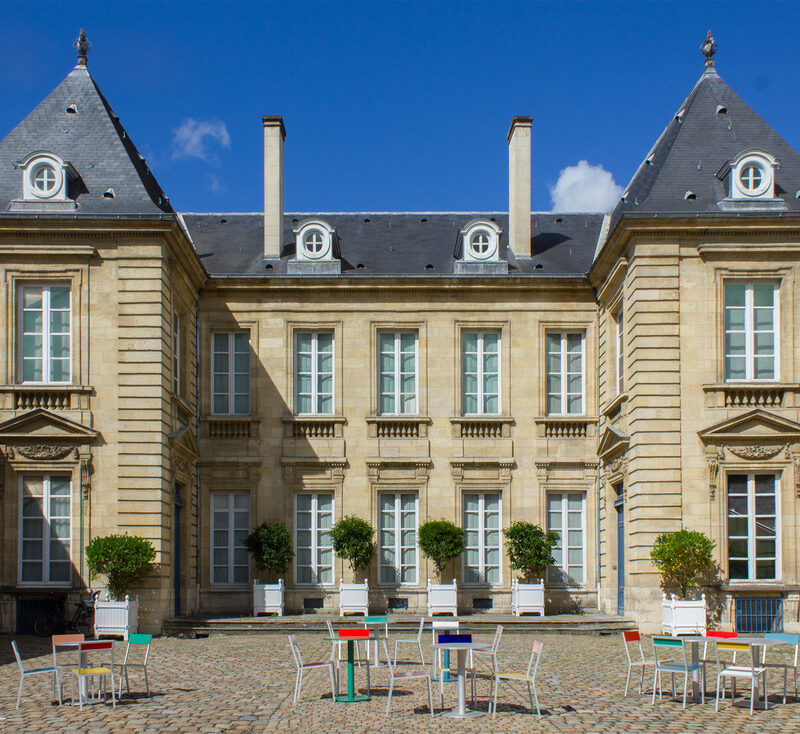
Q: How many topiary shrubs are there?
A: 6